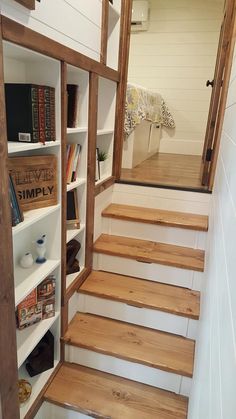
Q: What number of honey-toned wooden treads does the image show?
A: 5